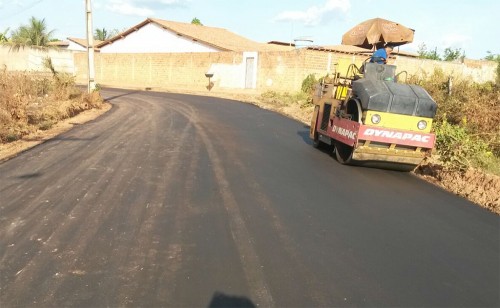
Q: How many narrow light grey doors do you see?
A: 1